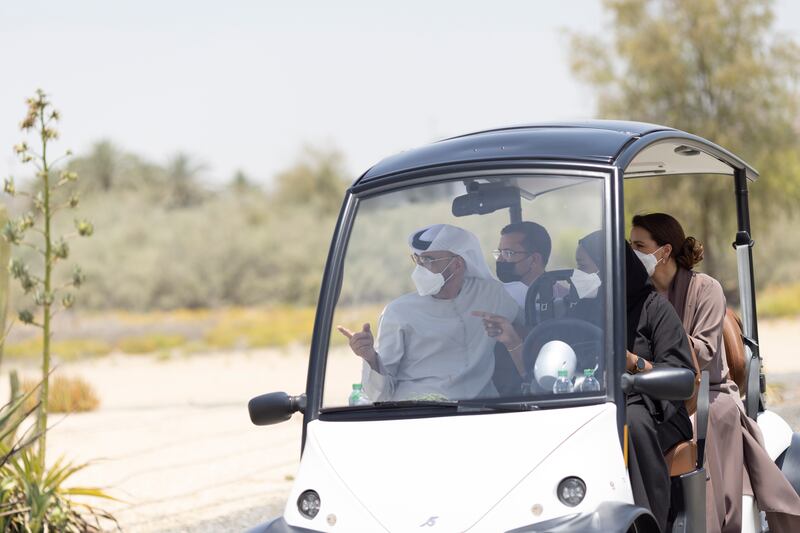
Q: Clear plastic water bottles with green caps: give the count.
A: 3